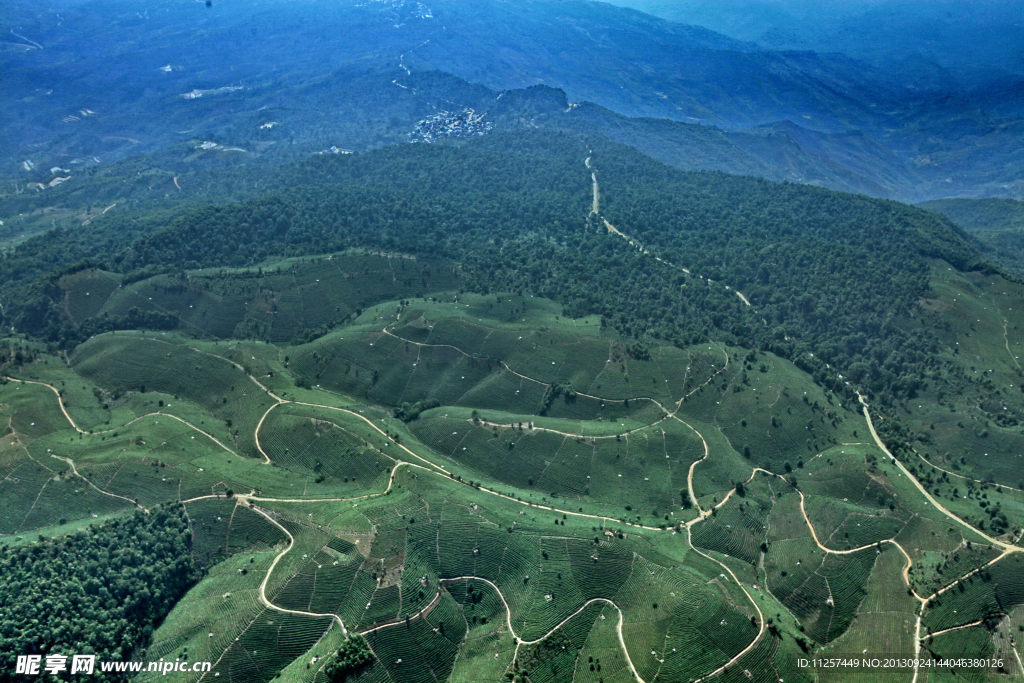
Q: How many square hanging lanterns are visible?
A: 0